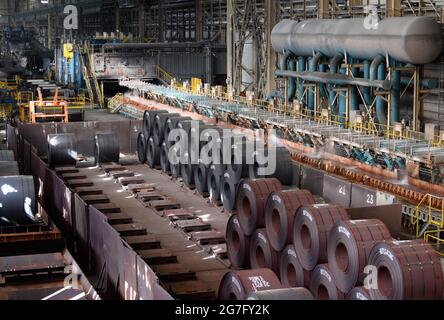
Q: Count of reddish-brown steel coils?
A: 11